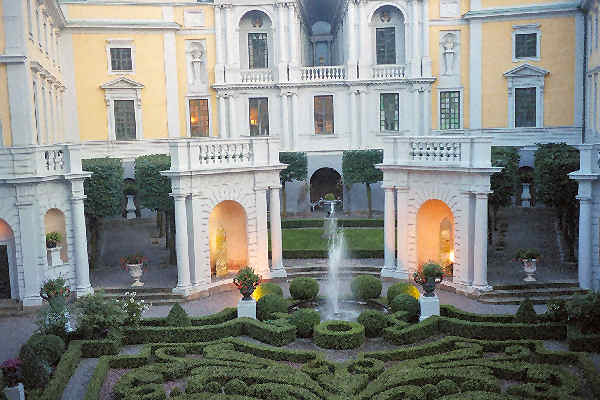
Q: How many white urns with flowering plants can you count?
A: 2